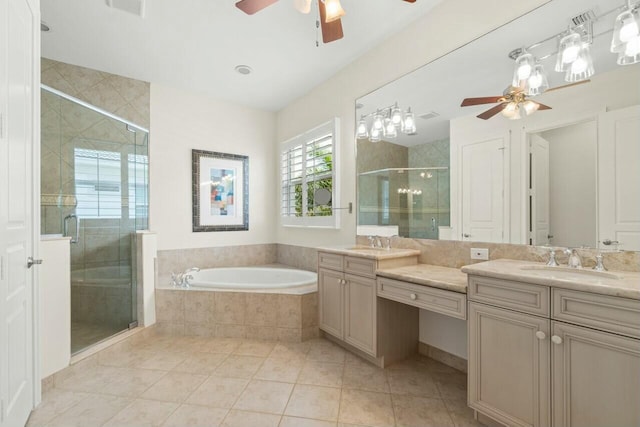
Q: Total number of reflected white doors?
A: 3